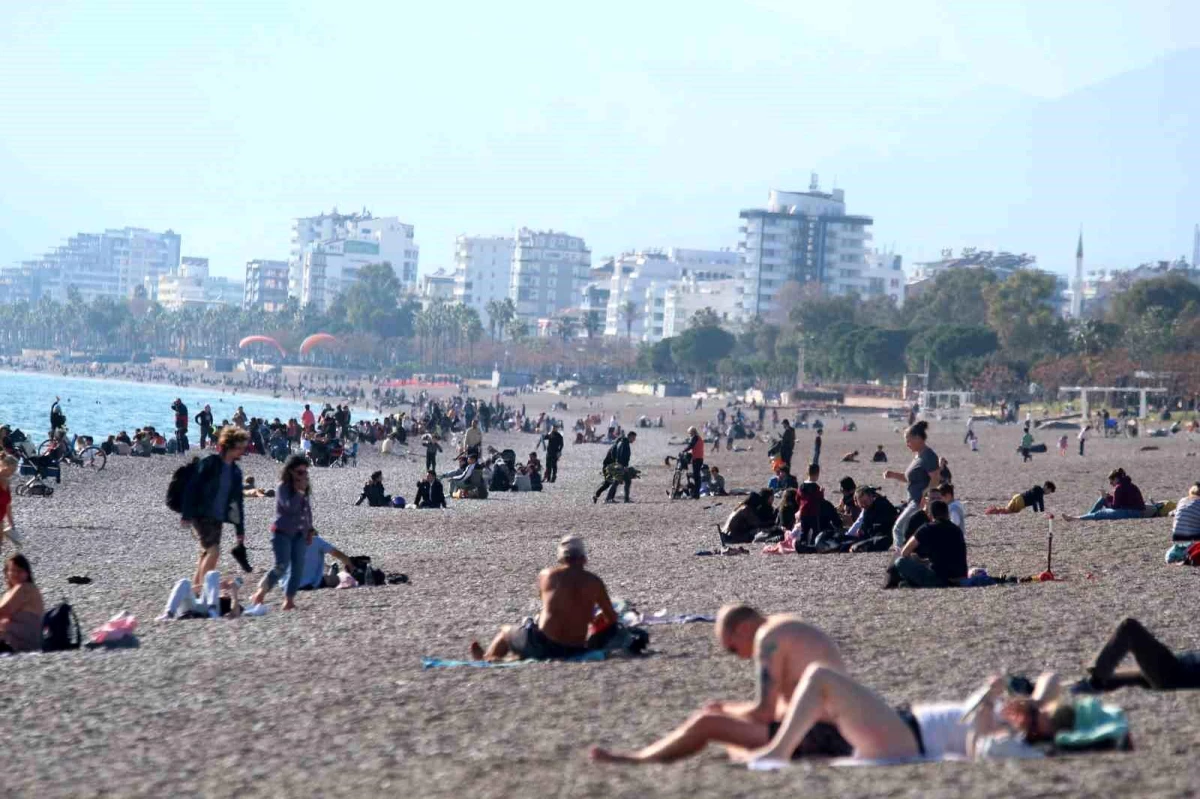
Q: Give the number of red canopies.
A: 2